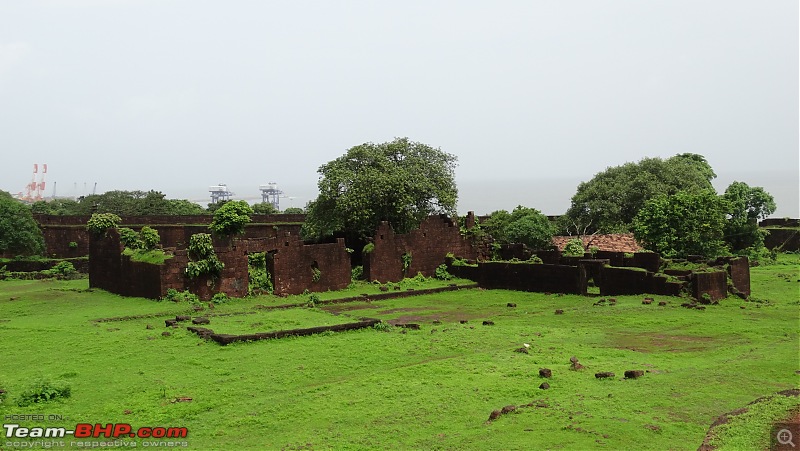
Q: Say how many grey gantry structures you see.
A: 2